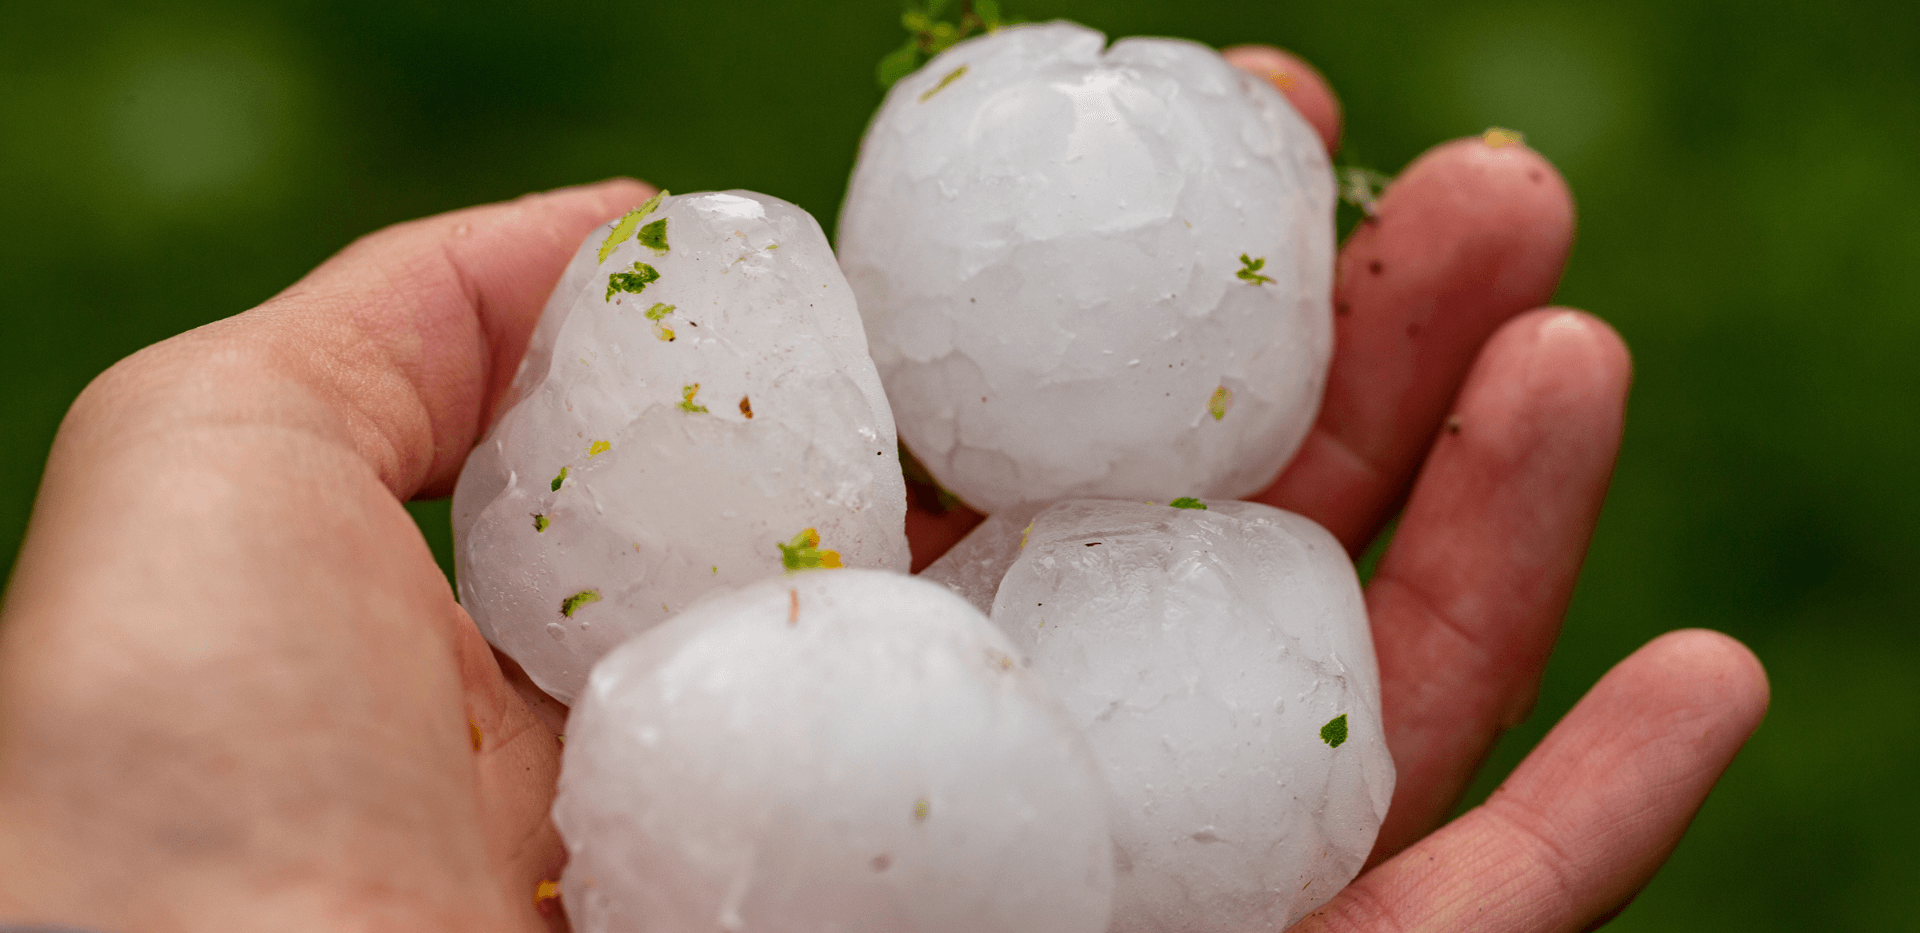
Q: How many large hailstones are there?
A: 4